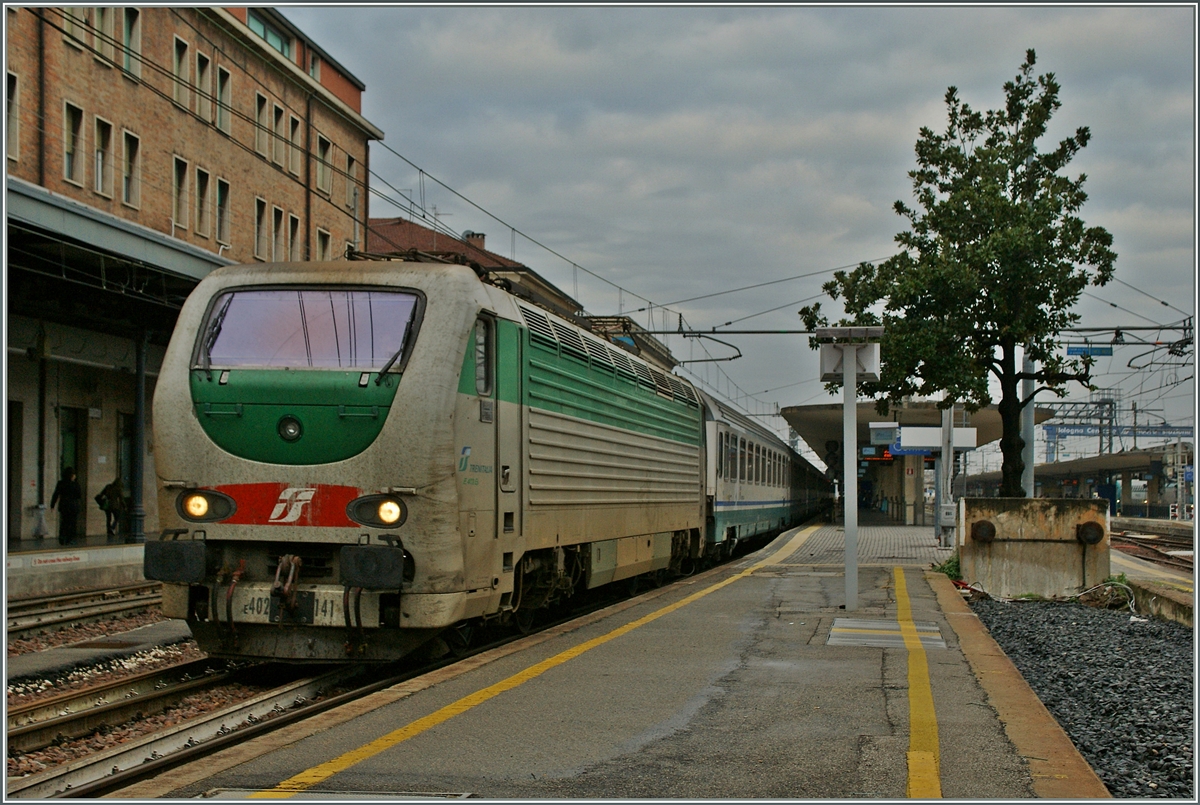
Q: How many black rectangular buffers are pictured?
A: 2